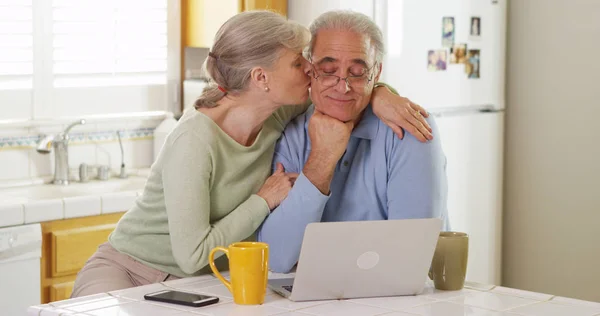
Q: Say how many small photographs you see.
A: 5